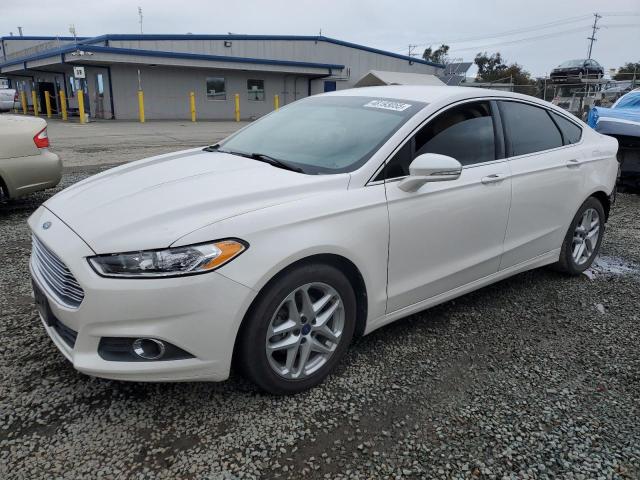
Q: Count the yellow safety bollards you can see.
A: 9